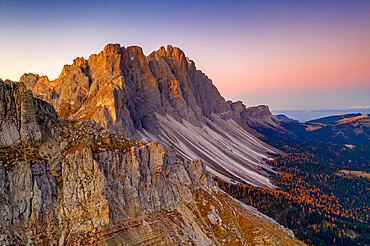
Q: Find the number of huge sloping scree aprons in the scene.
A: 1